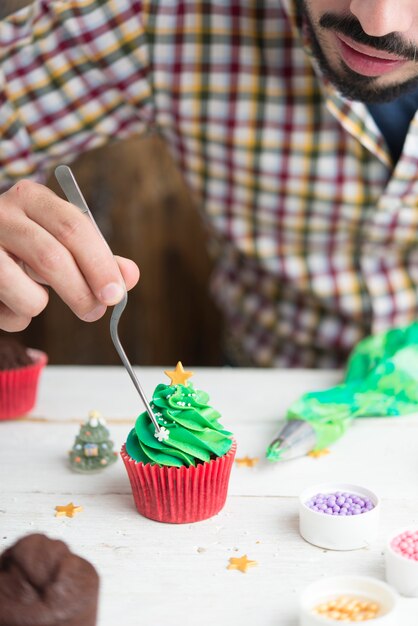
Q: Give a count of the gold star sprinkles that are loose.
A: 4